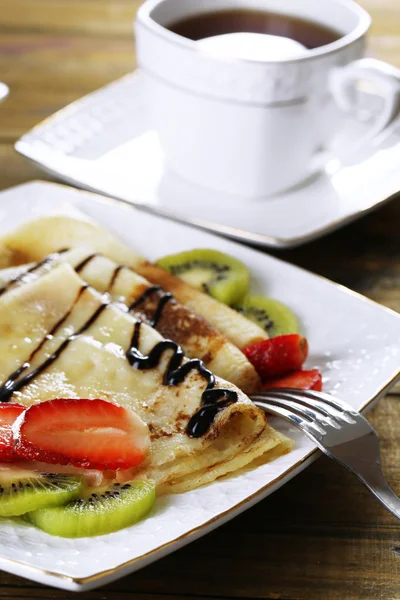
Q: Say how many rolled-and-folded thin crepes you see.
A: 3